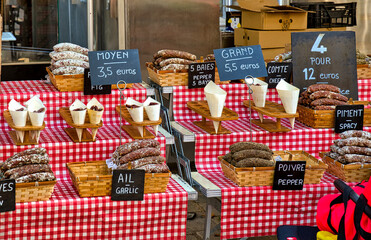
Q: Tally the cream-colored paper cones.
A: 9